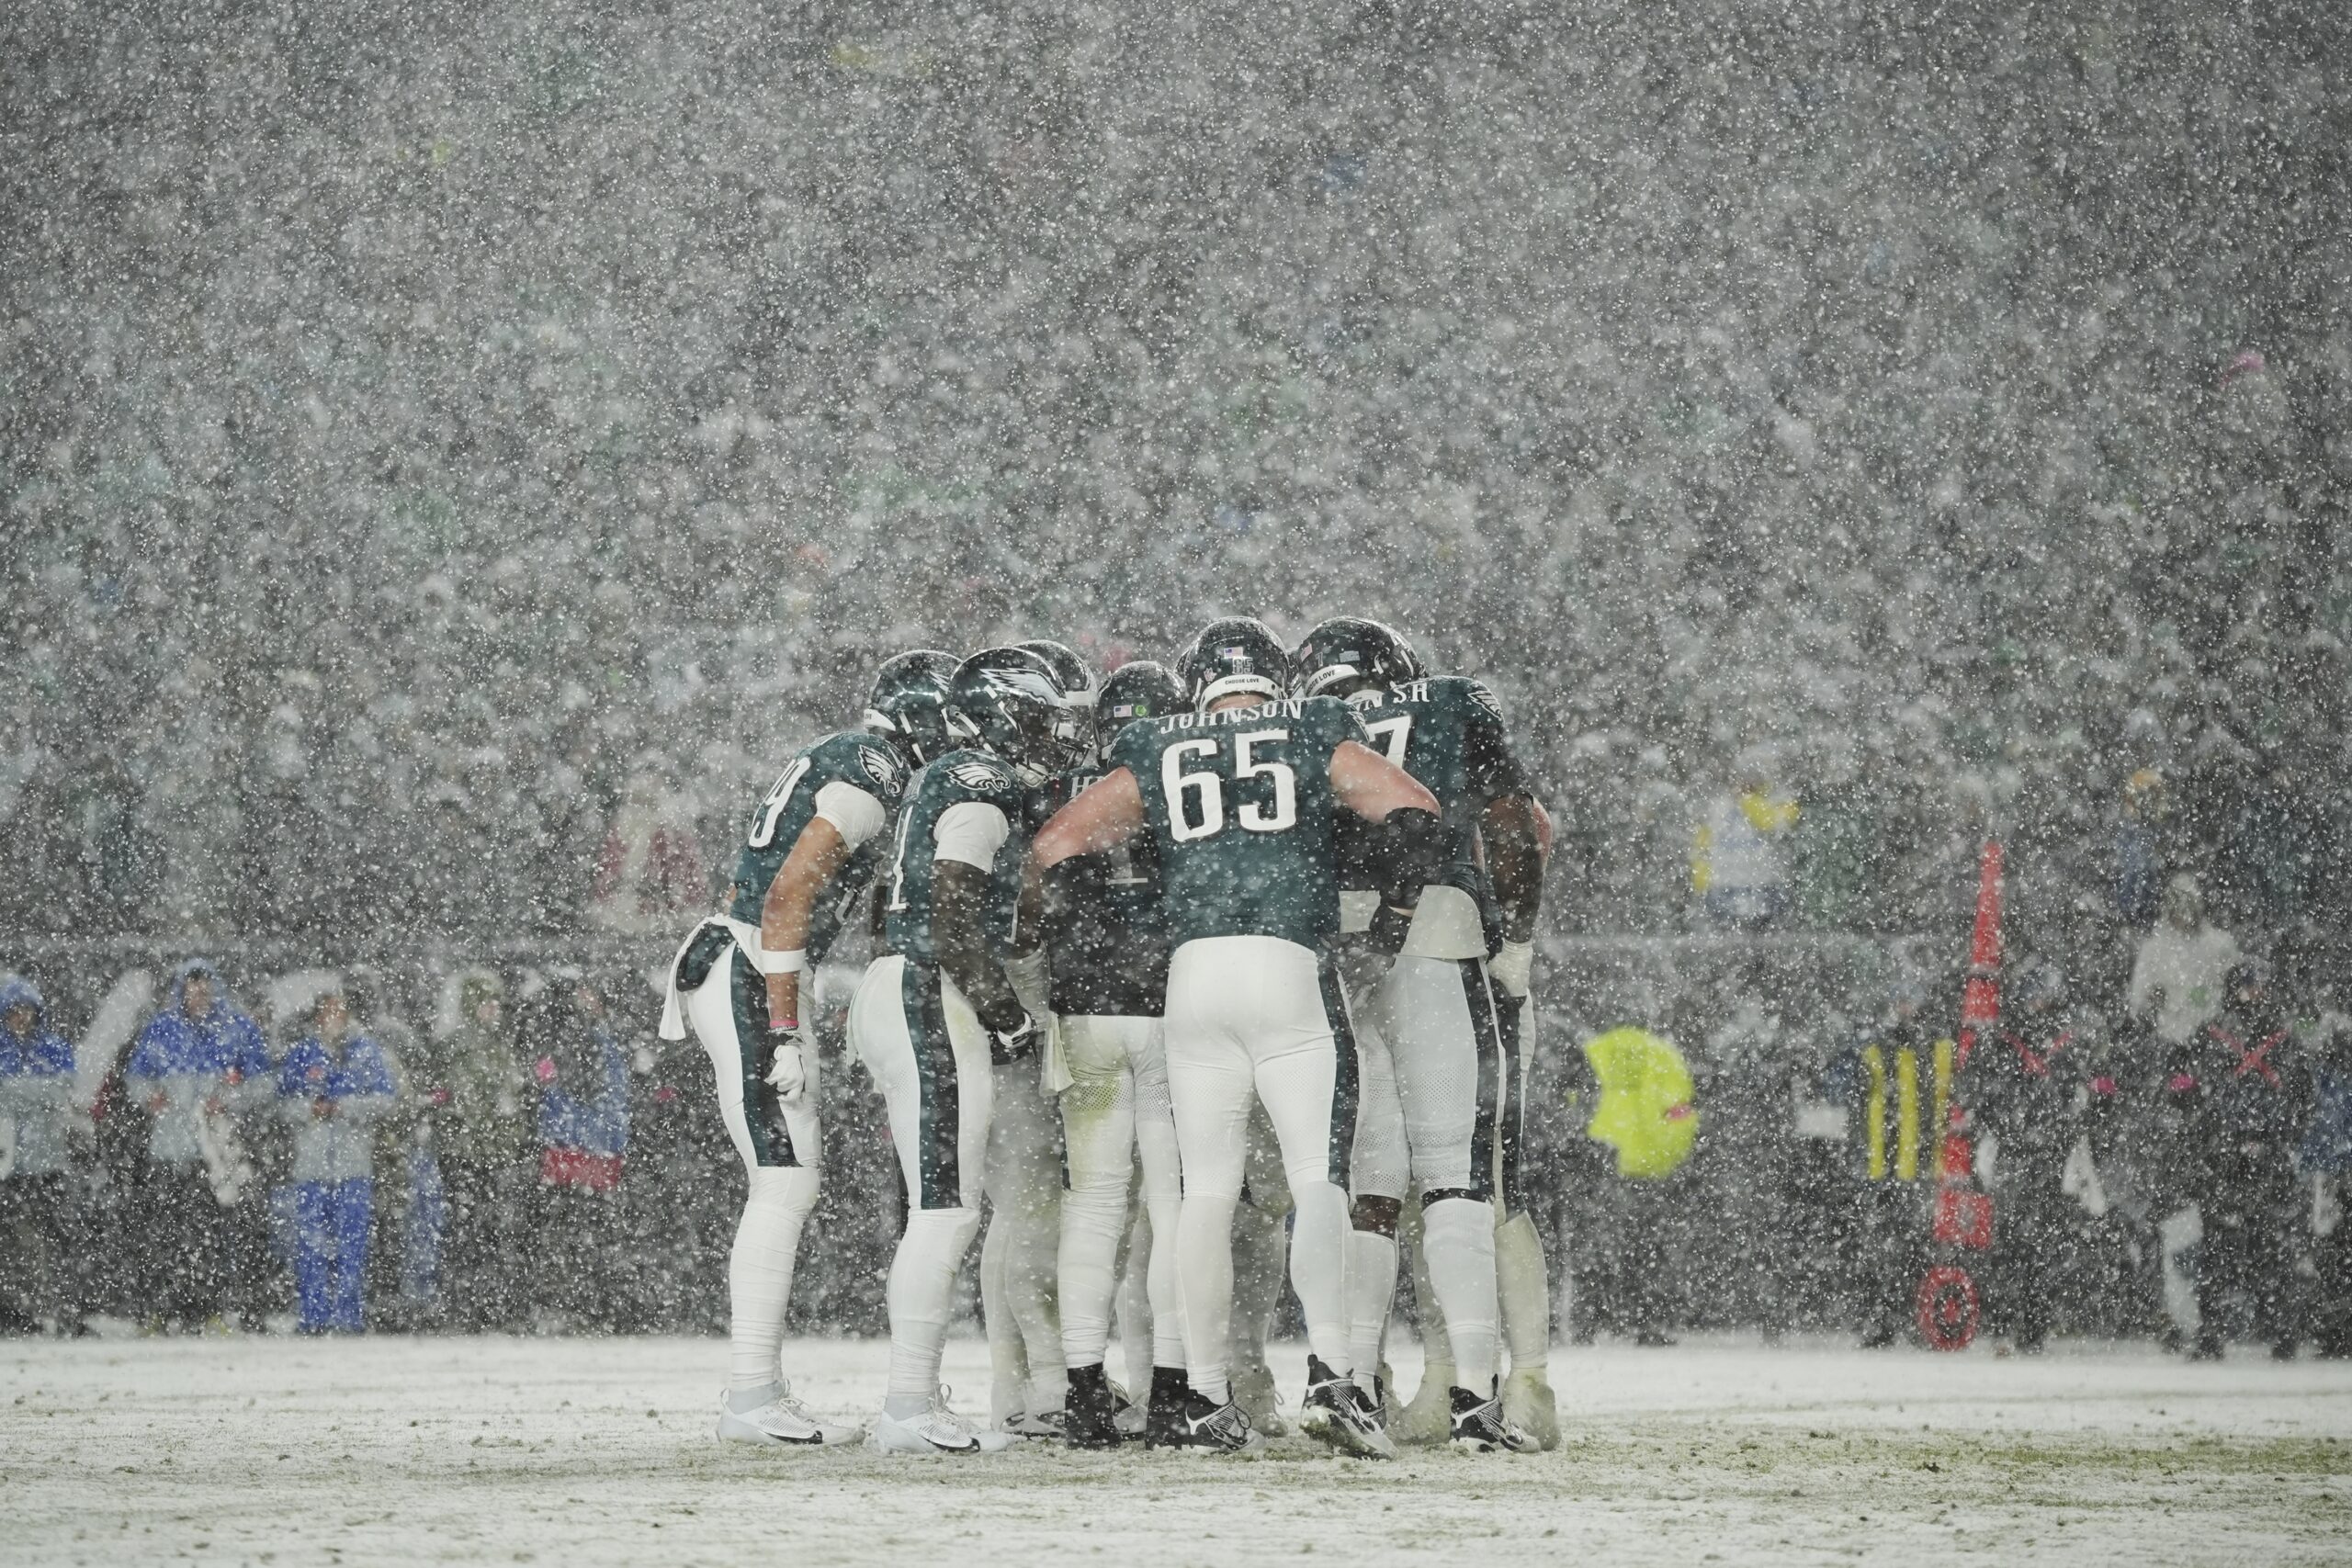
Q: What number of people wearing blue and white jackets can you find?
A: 3